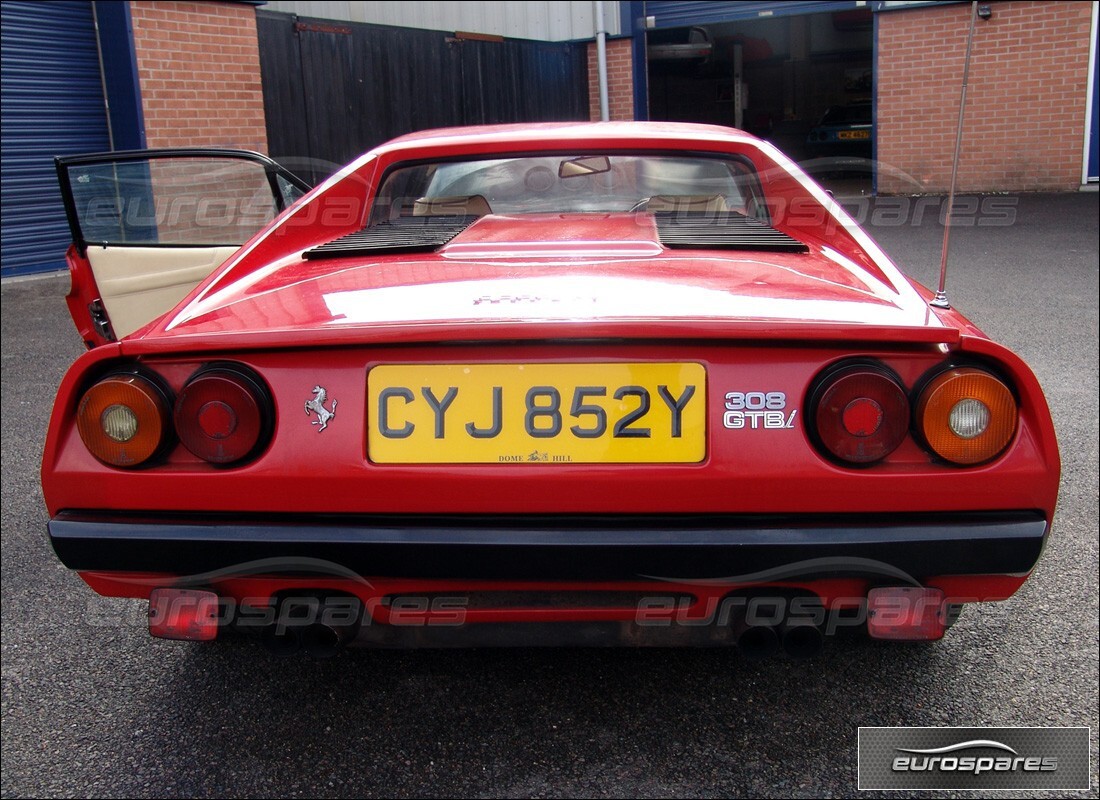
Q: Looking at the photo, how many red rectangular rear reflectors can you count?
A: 2